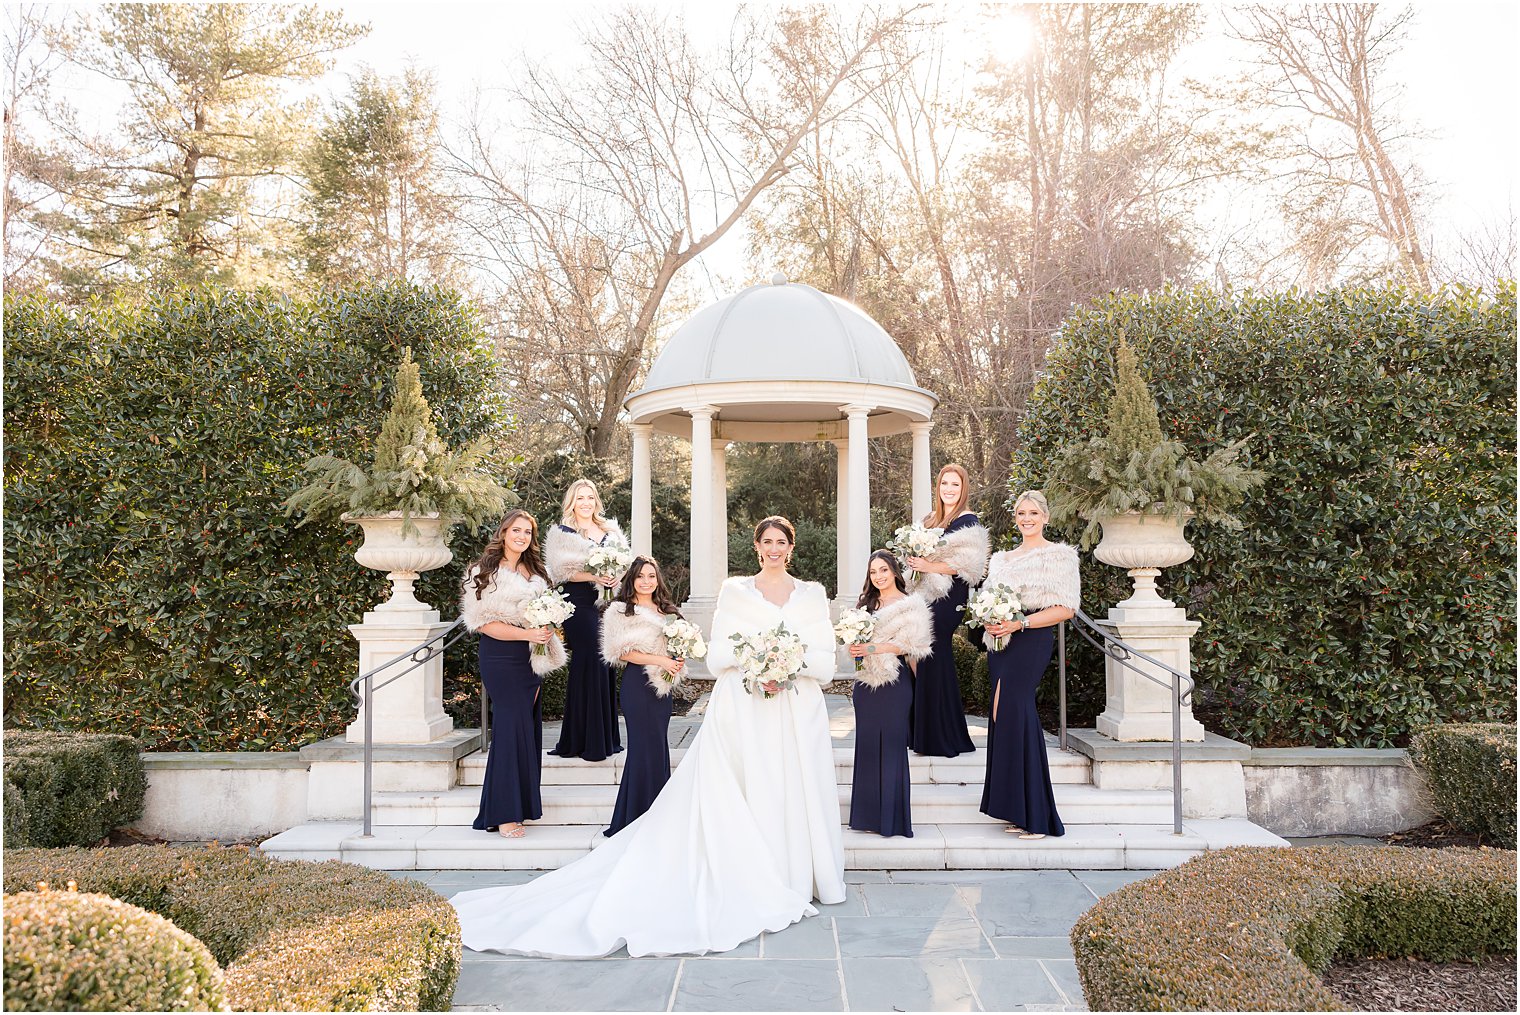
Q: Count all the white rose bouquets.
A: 7